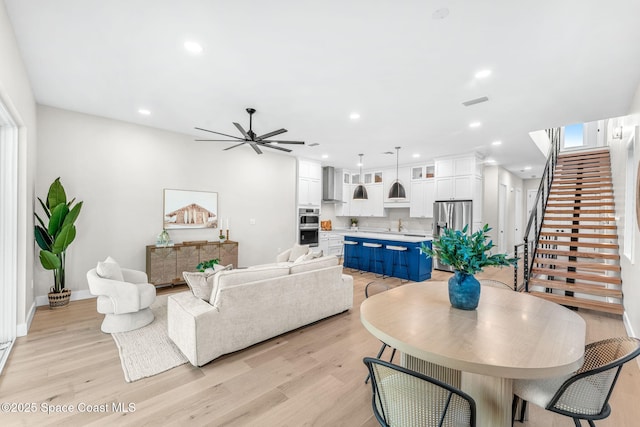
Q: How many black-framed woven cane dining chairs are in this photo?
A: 4